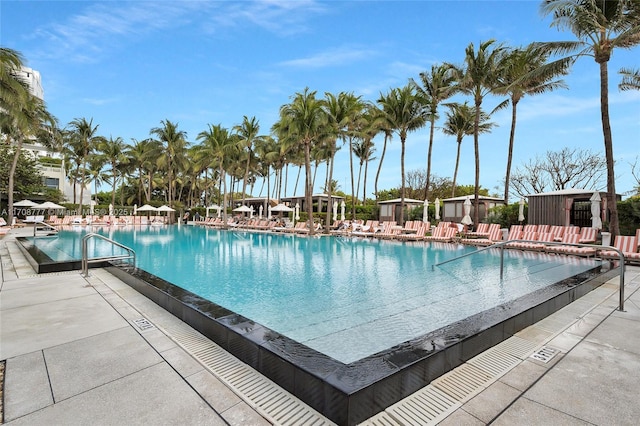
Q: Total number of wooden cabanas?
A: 3